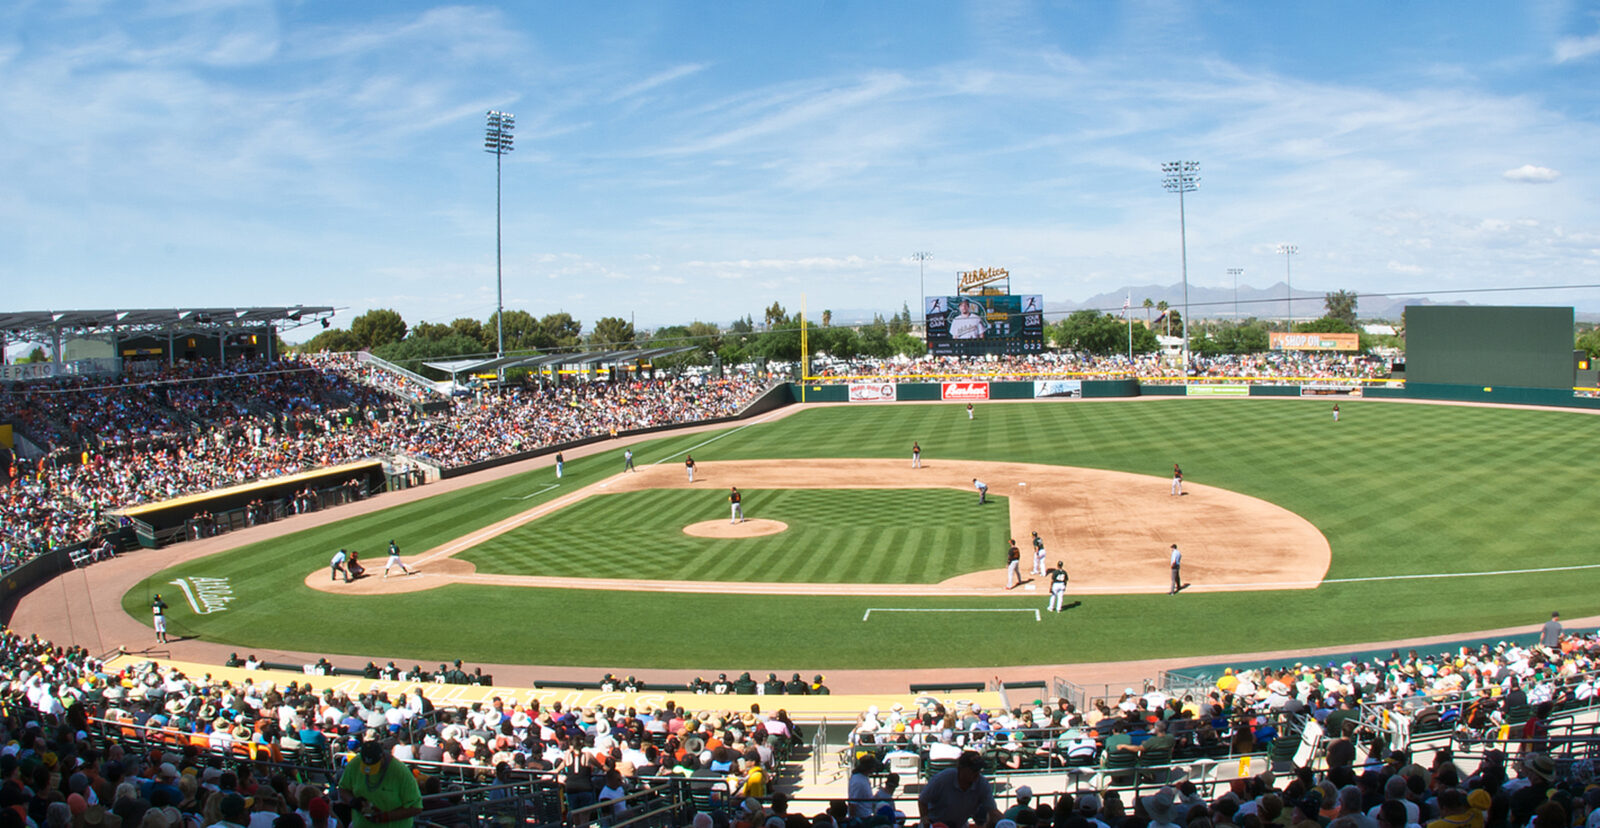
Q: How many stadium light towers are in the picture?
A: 5